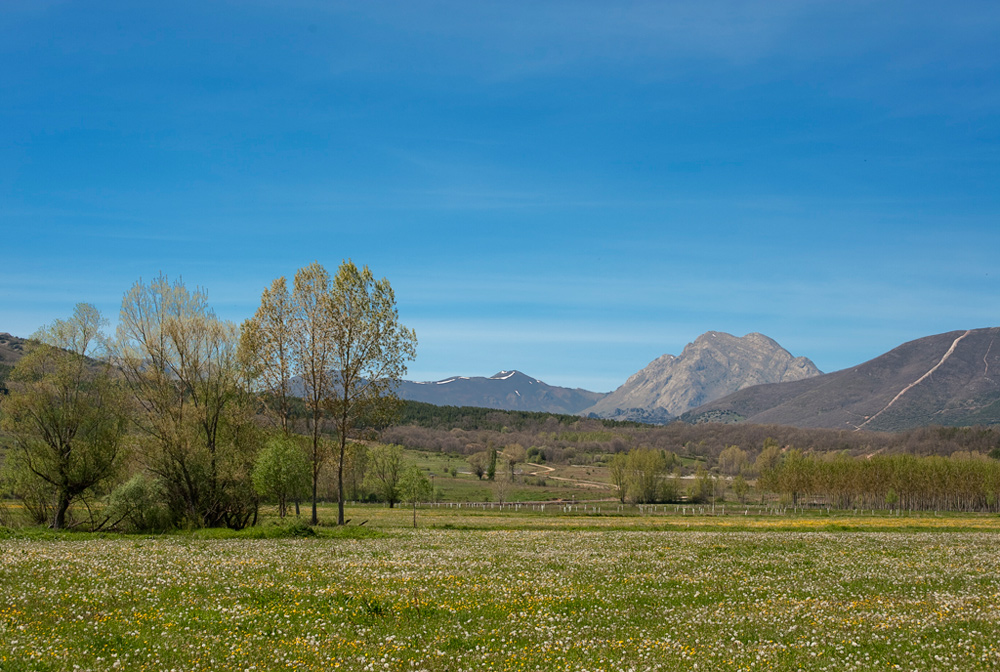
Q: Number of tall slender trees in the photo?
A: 3